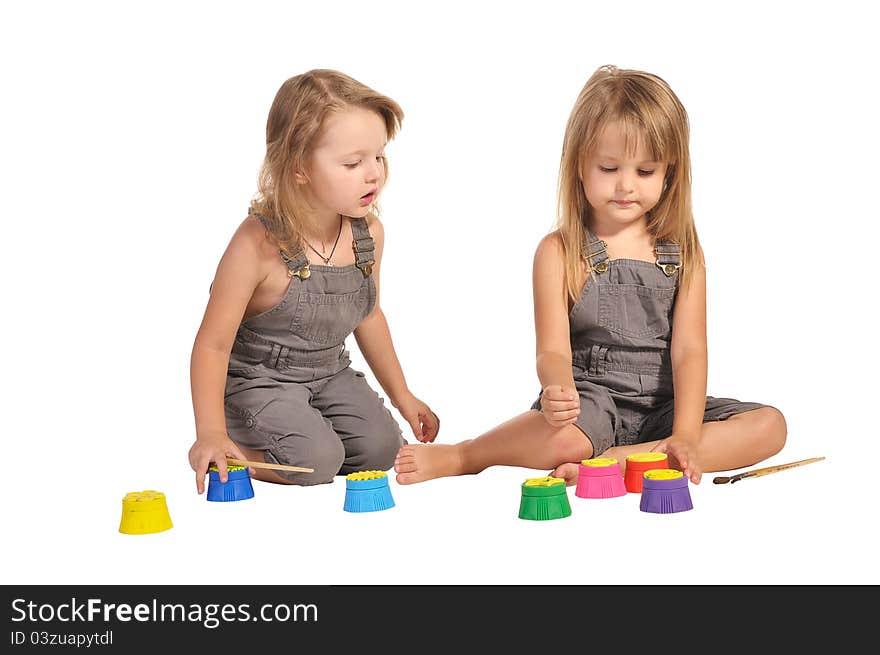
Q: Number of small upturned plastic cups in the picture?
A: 7